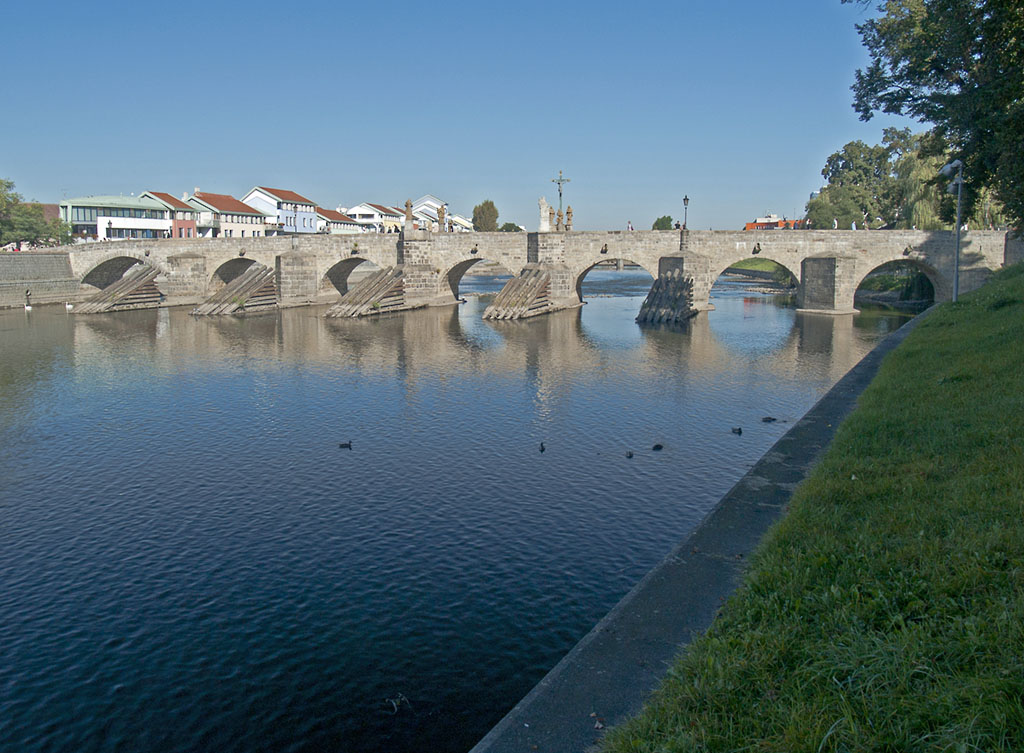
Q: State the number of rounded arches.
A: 7